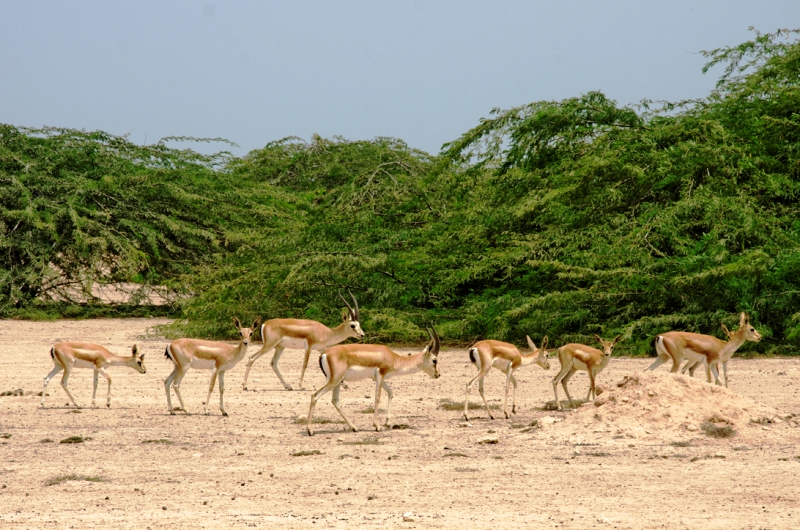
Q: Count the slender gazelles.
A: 8